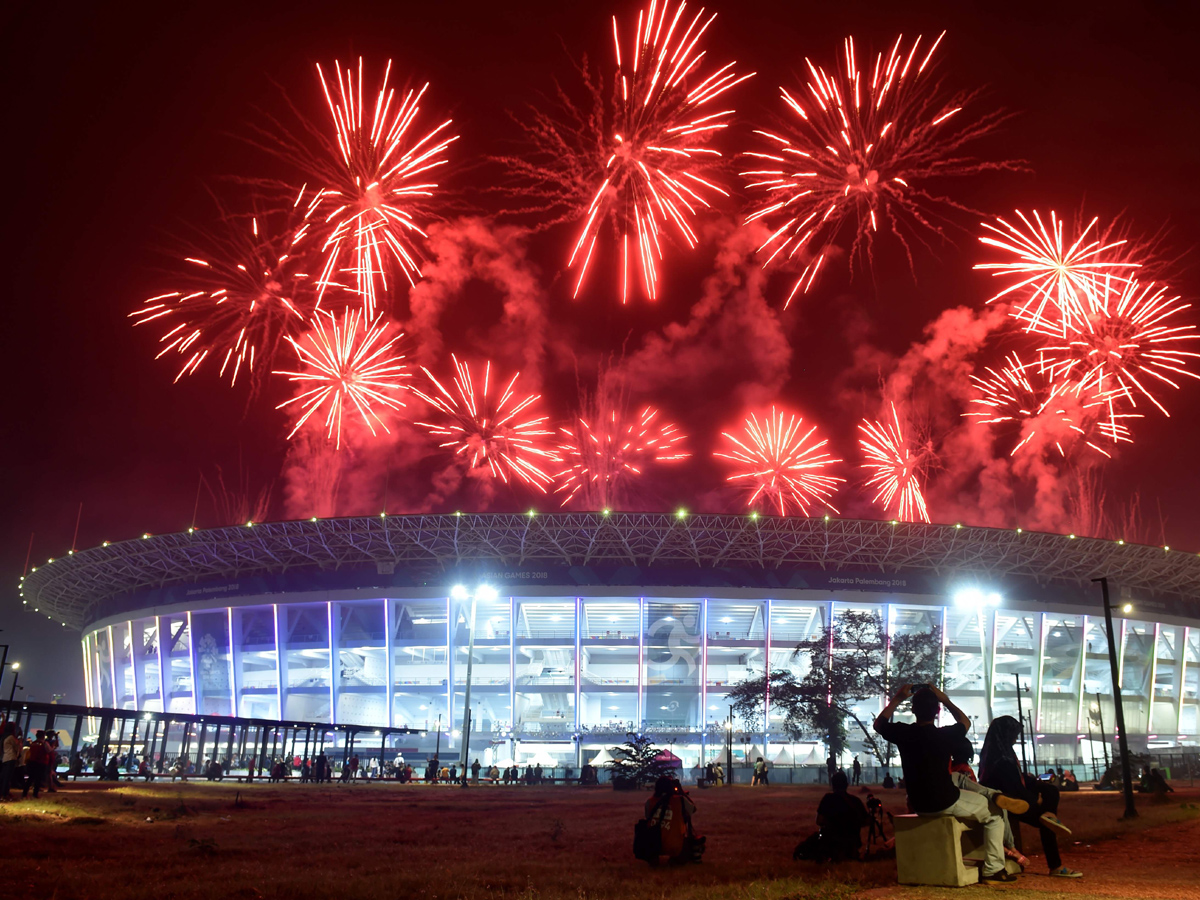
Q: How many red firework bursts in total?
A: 12